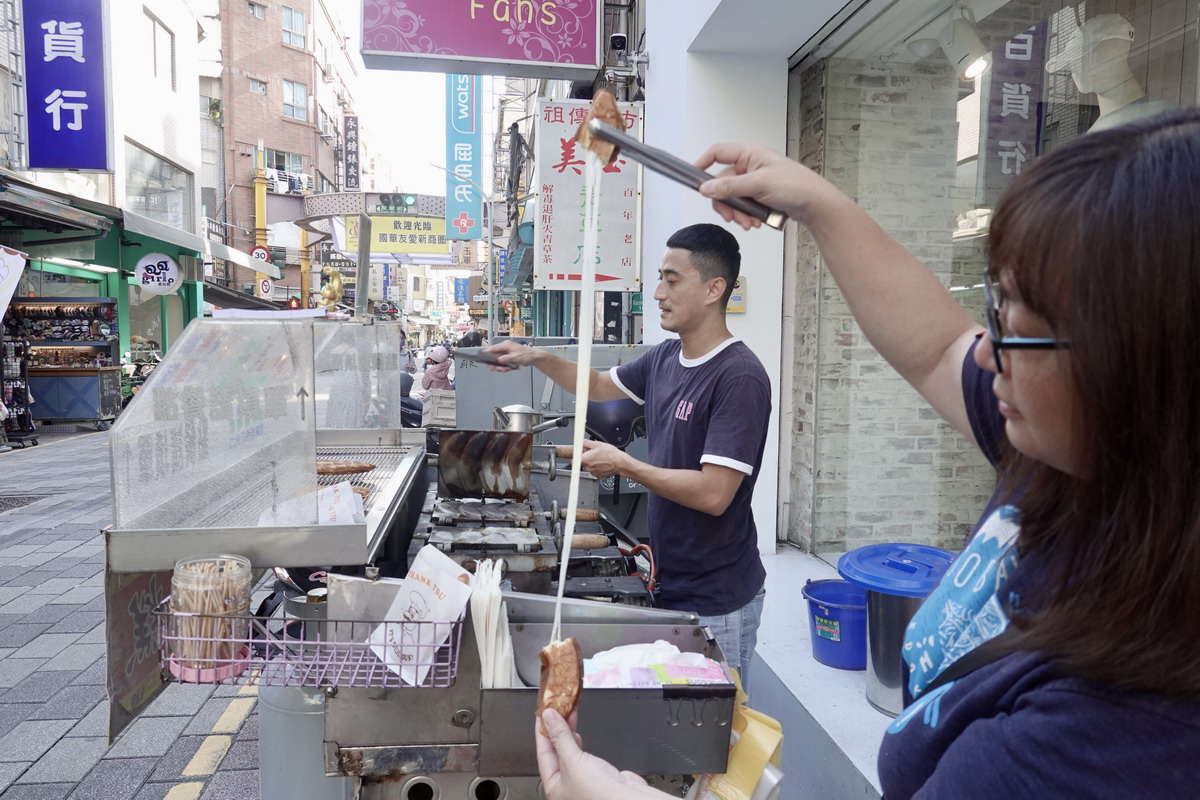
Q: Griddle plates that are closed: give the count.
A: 2